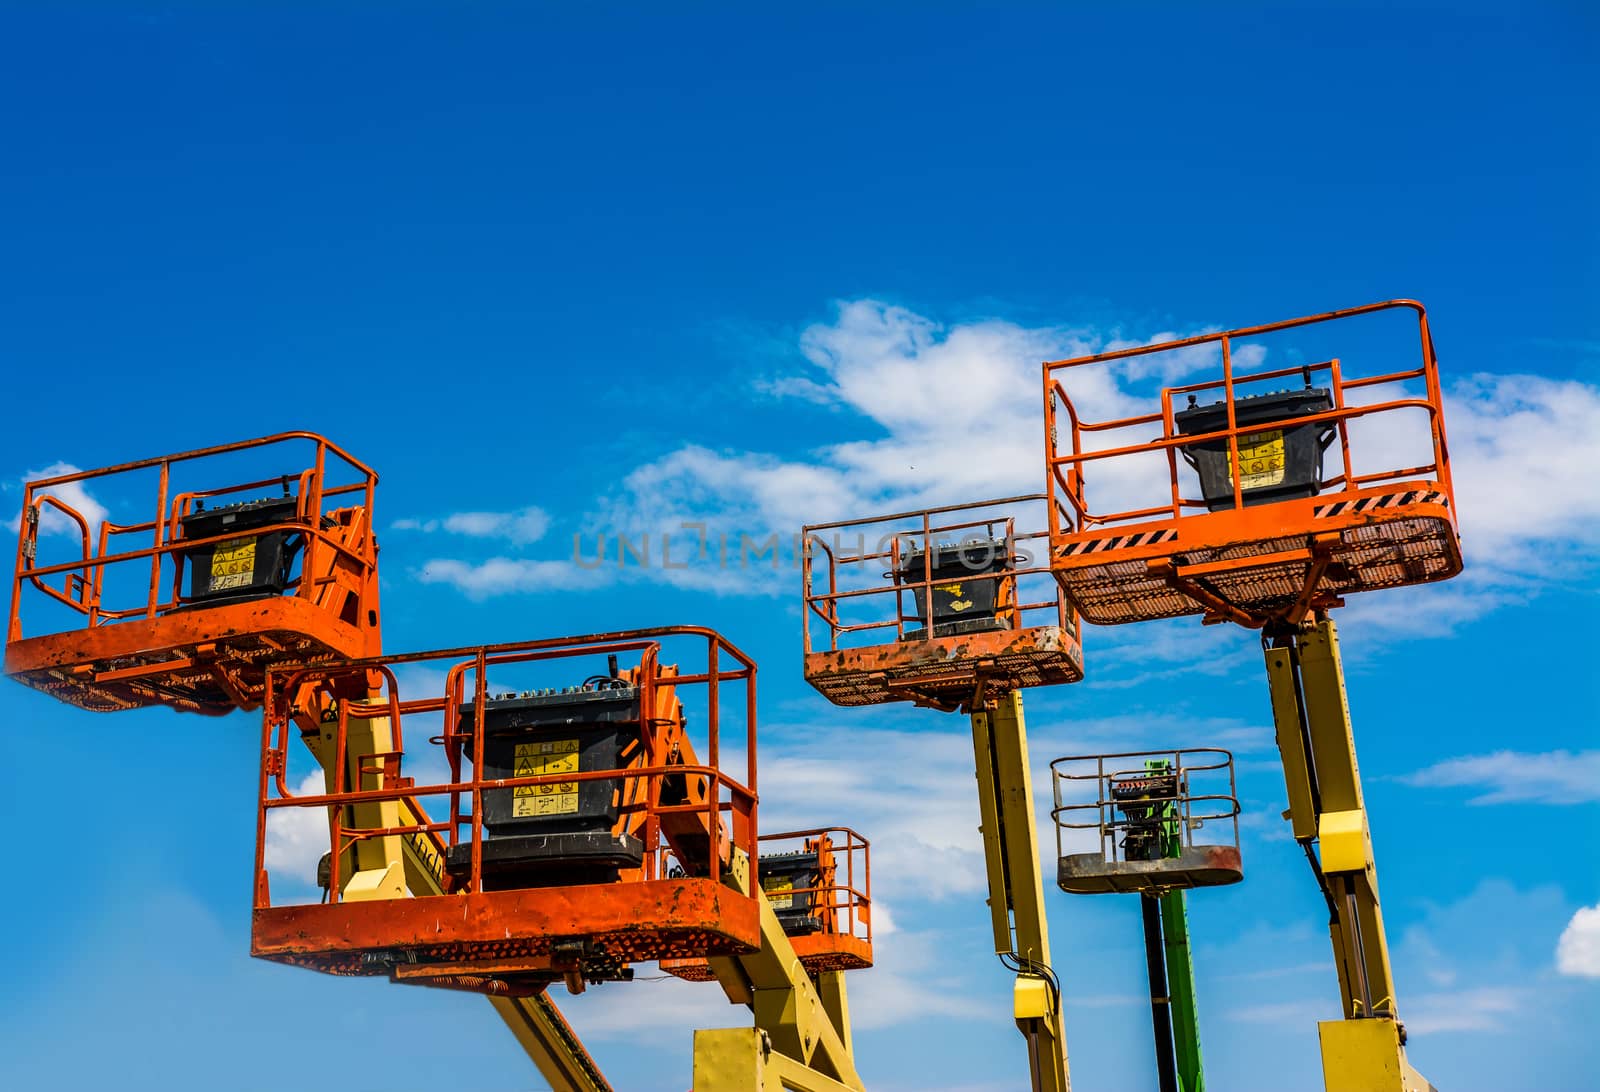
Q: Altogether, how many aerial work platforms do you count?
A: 6